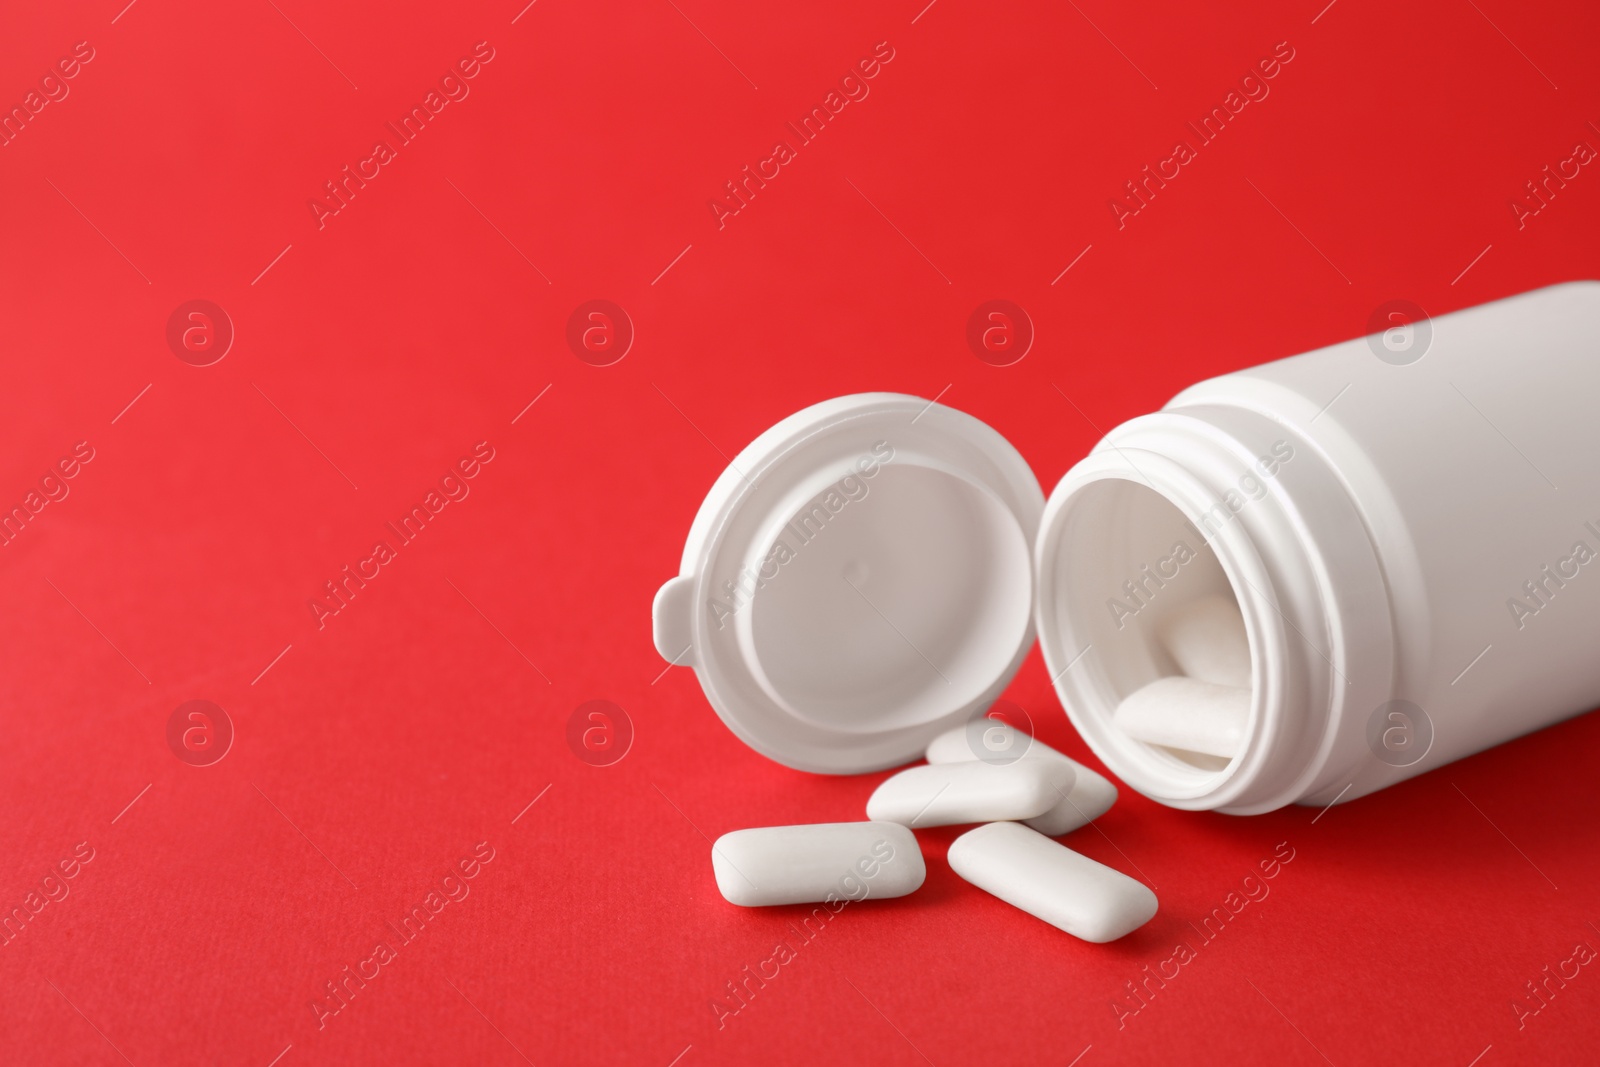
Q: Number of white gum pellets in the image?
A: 6